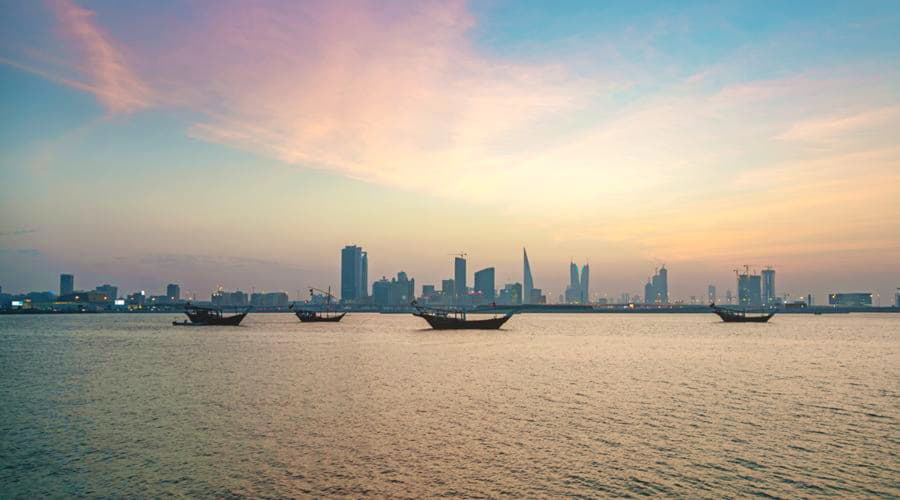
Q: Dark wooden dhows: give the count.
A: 4